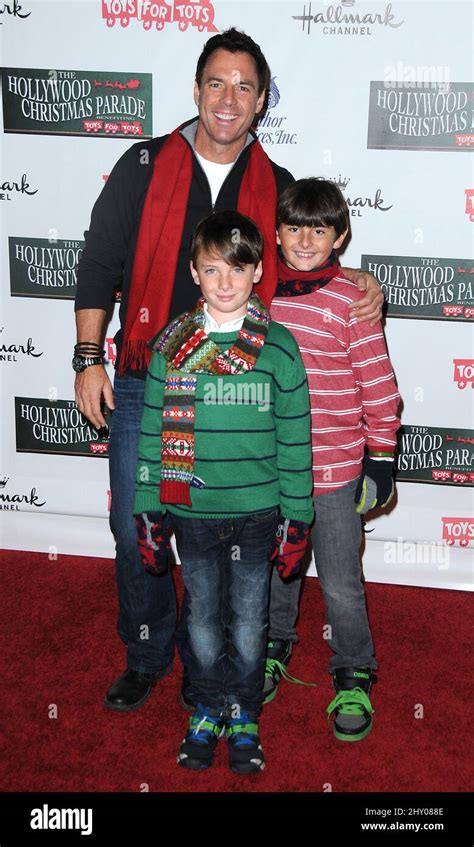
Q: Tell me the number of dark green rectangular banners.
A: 6